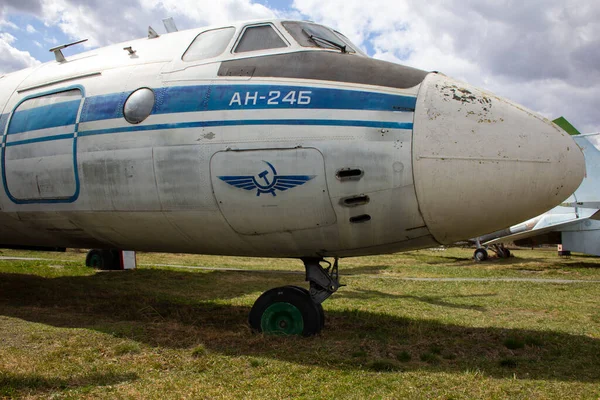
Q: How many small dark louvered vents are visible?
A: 3